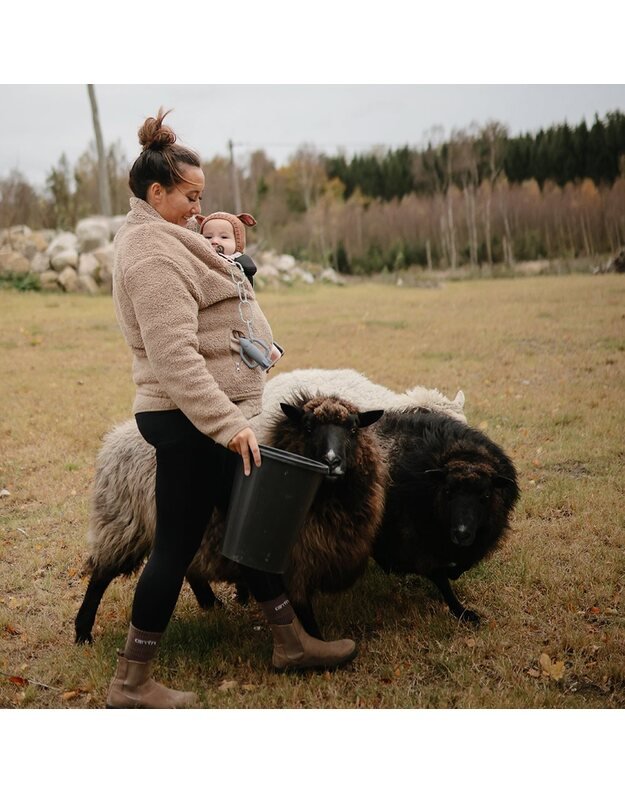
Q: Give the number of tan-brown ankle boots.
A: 2